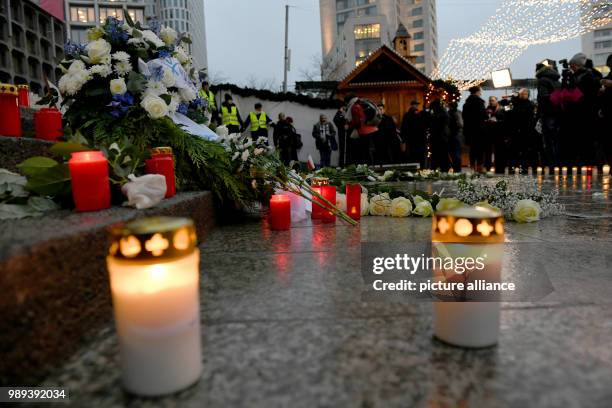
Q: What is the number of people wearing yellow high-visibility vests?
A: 3